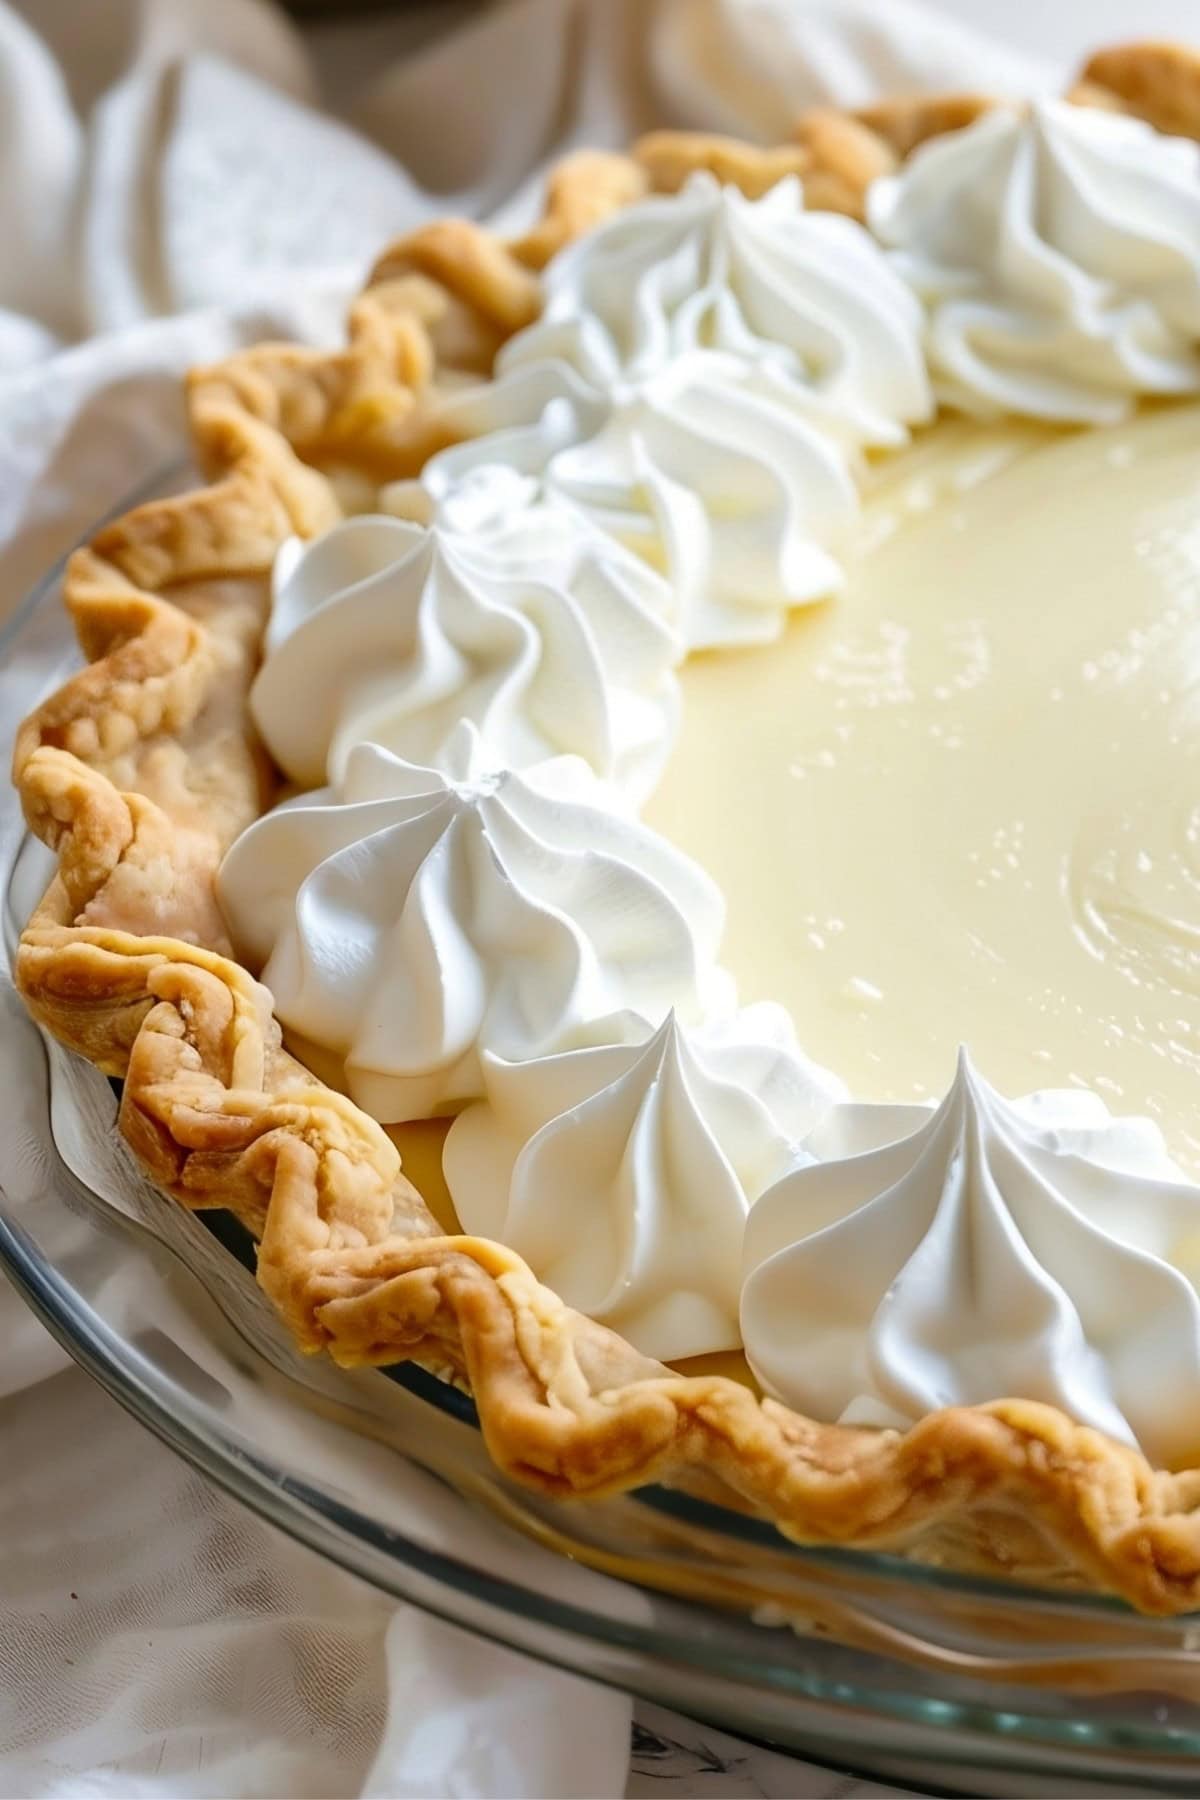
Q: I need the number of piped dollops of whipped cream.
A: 7